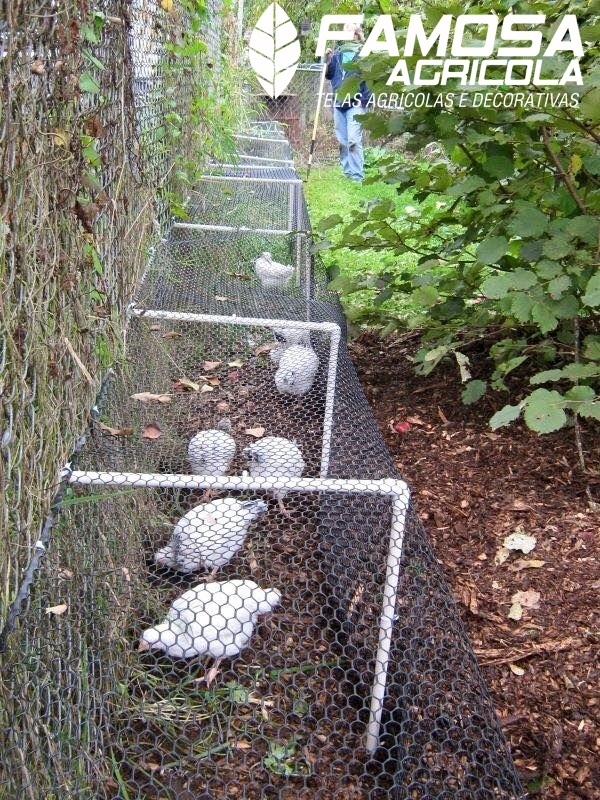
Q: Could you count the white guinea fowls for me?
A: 7